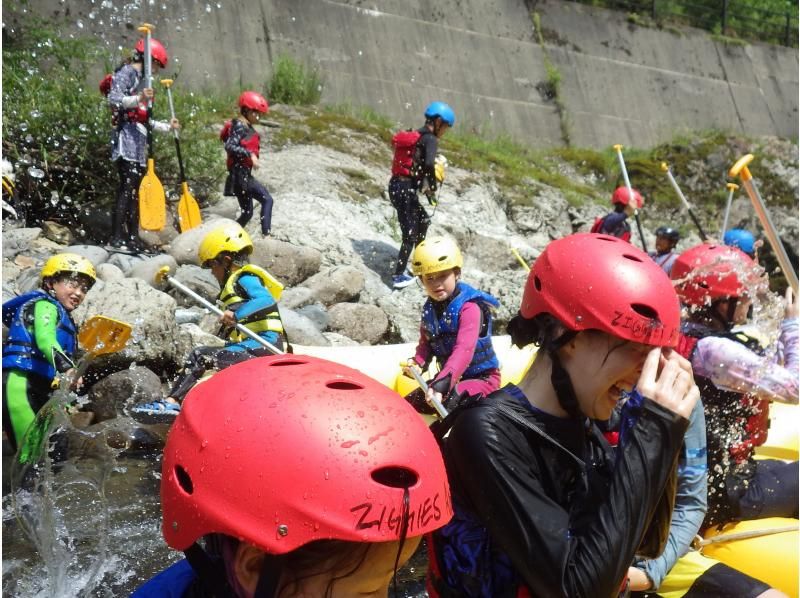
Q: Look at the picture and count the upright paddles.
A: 6